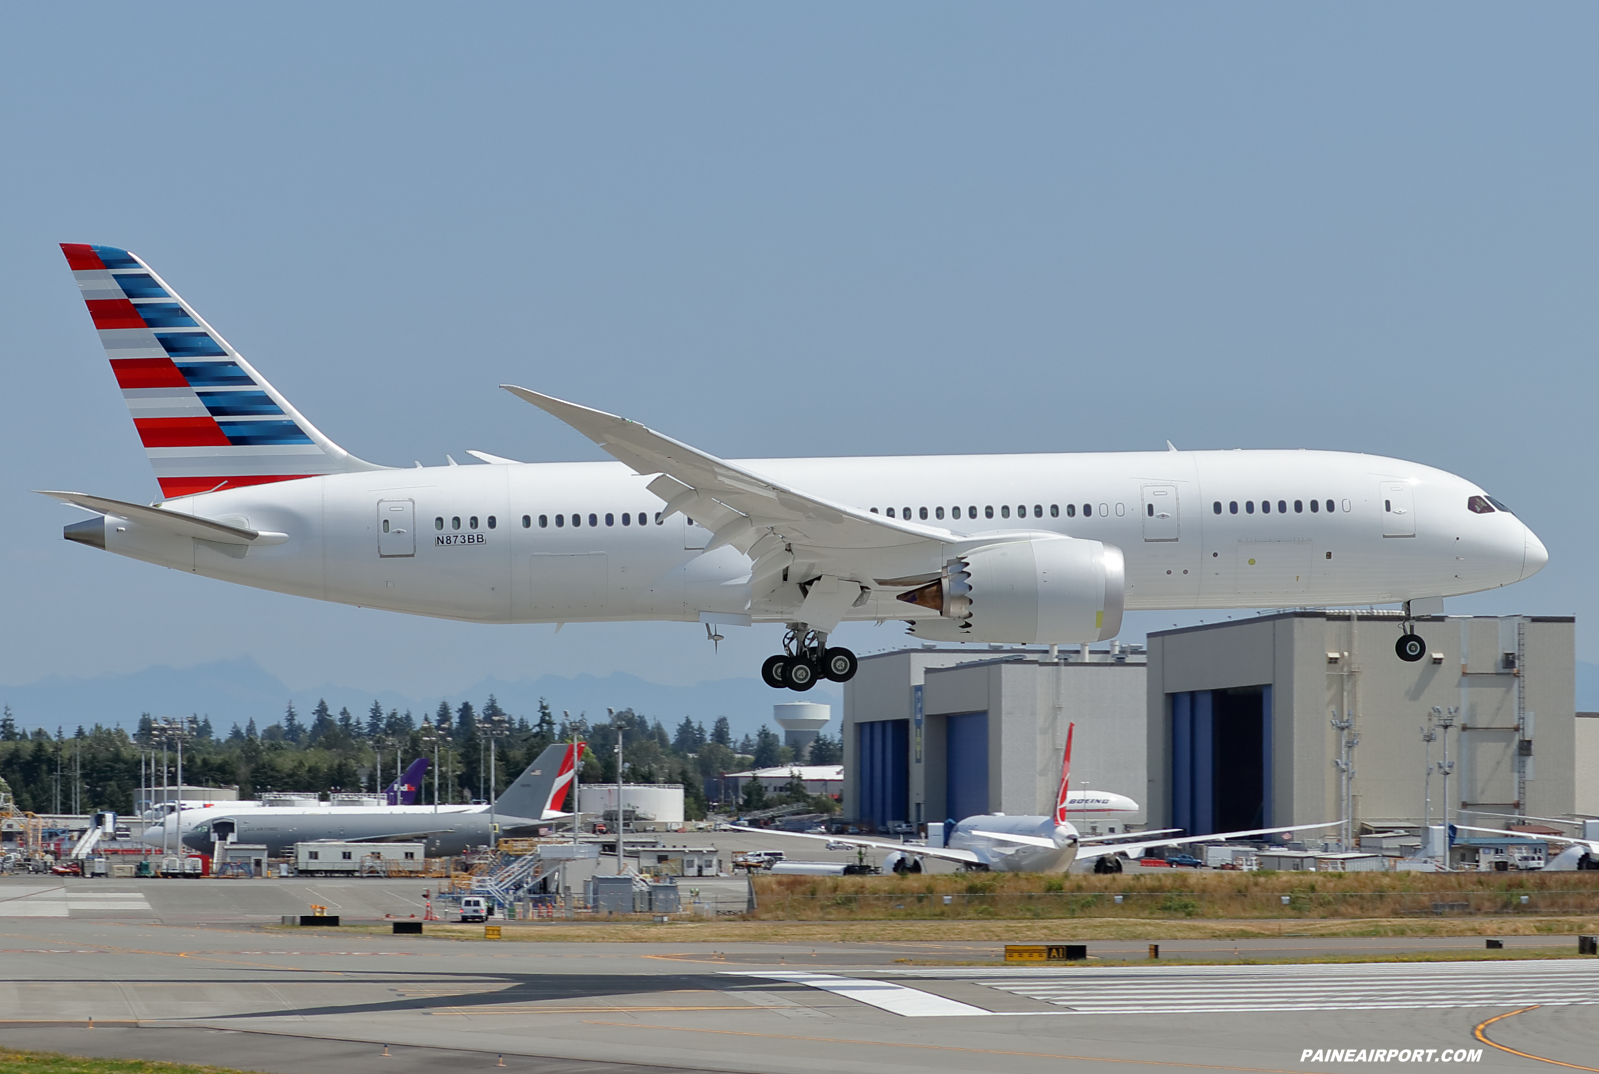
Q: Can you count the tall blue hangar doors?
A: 3